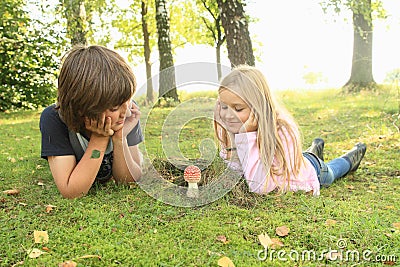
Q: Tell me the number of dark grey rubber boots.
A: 2